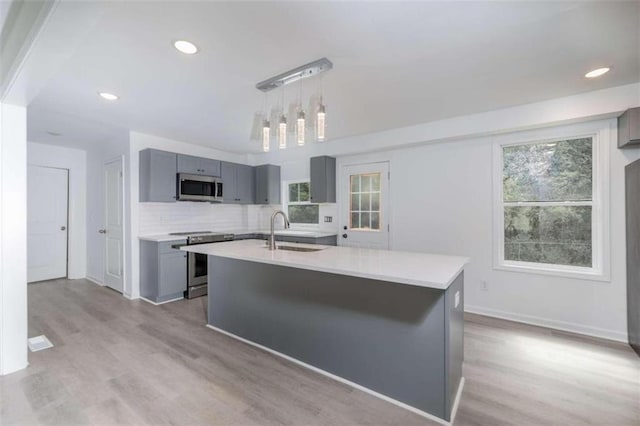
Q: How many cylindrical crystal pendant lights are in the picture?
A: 4